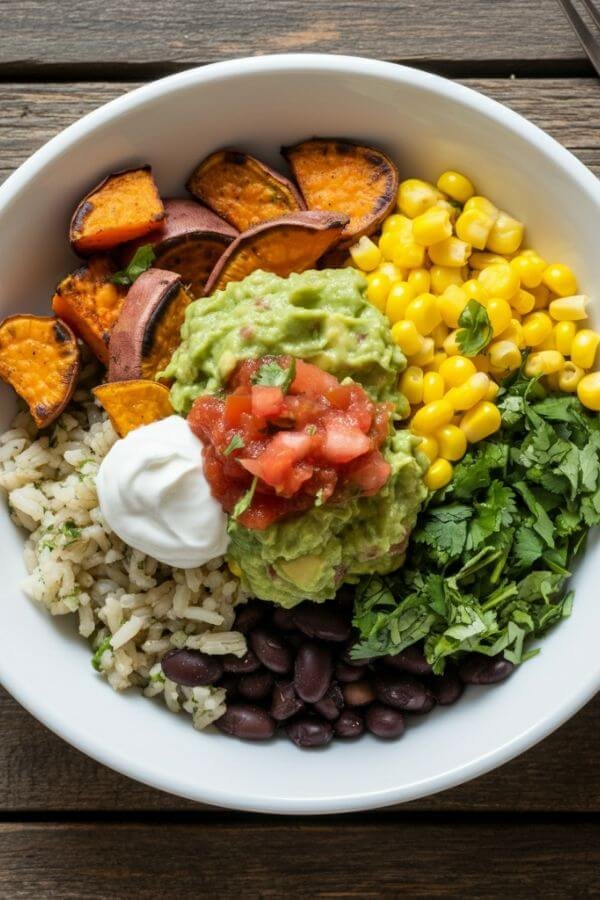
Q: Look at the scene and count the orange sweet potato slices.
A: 9